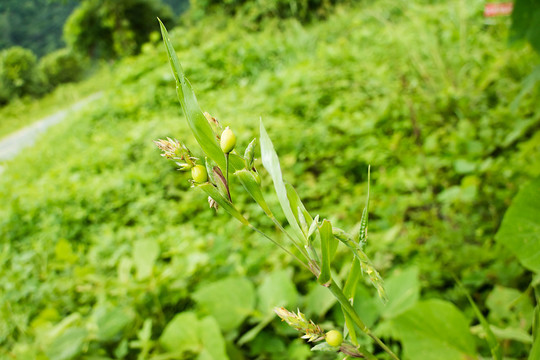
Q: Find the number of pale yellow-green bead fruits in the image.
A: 3